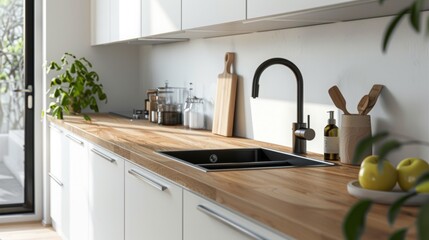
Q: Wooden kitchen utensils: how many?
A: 3